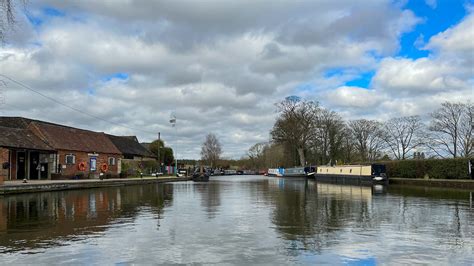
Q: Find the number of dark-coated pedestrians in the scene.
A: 0